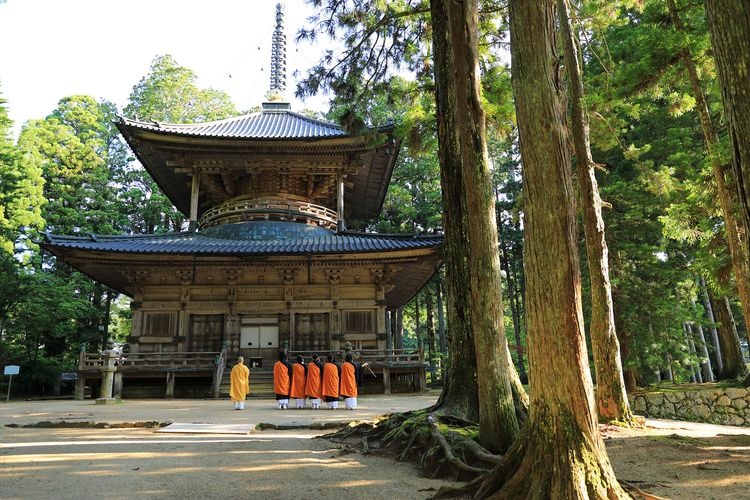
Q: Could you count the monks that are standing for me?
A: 6